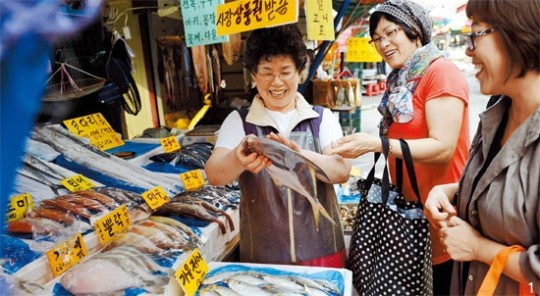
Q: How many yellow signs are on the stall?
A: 12